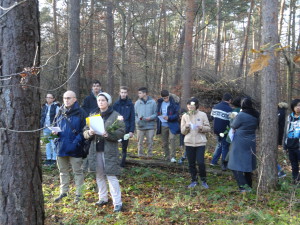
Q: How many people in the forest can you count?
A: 13